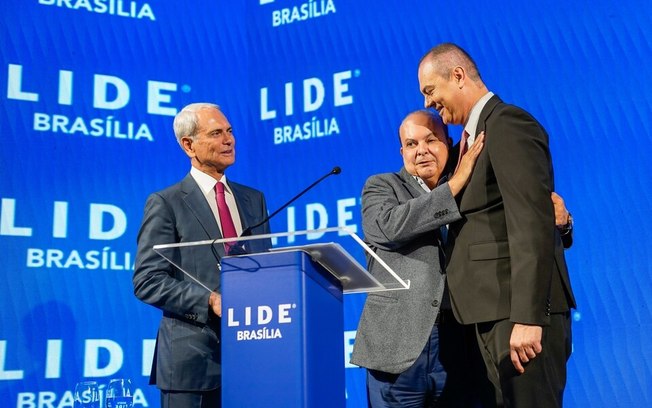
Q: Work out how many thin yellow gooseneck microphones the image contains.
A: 0